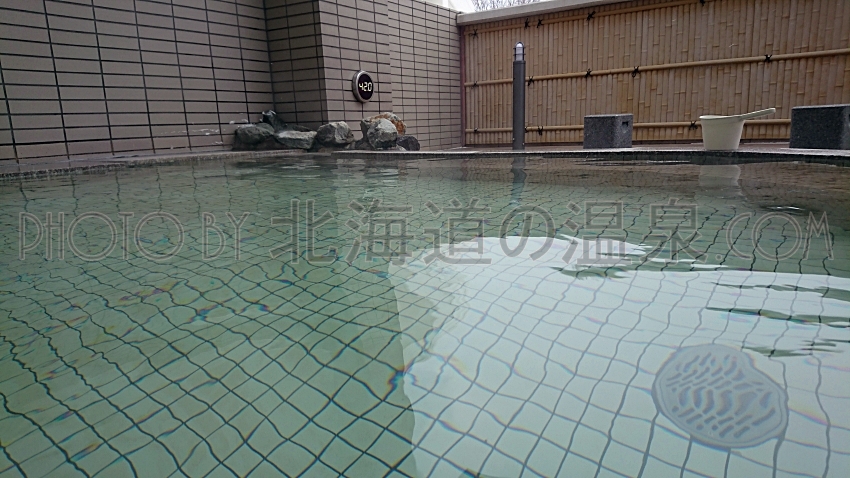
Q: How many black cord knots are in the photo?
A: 14